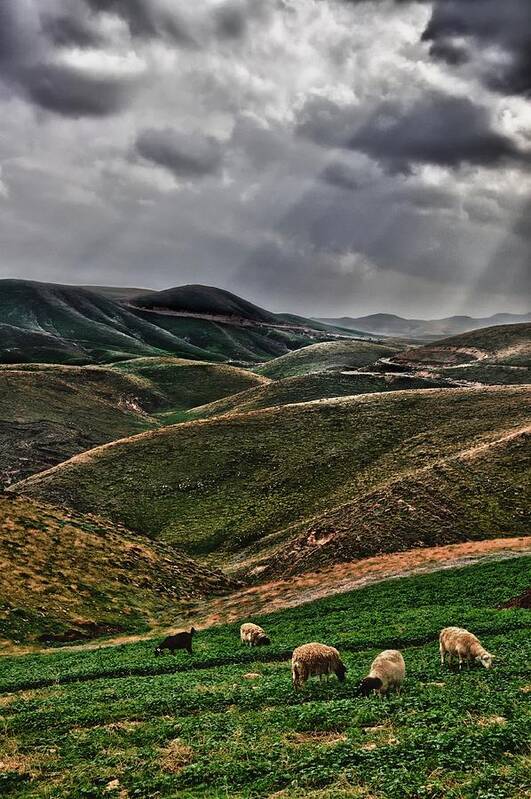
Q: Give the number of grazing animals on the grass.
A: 5